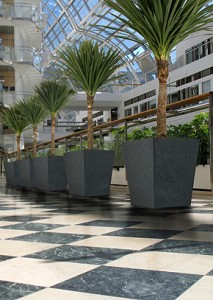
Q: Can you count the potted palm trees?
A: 5